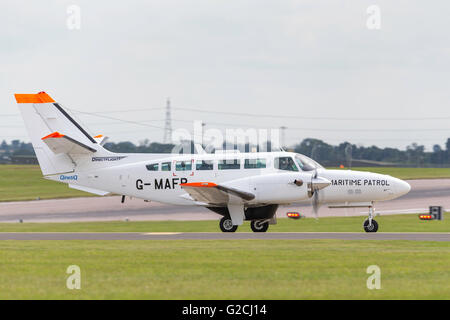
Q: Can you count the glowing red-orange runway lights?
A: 2